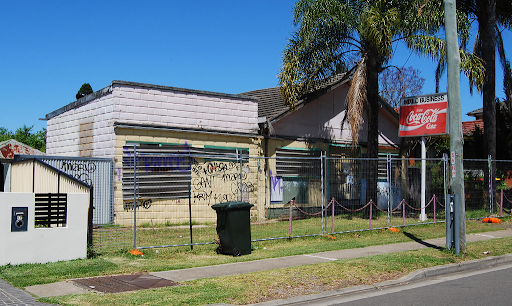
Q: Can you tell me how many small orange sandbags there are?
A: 4